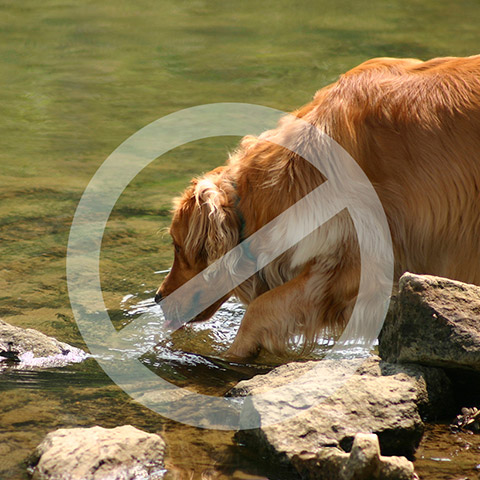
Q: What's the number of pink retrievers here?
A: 0